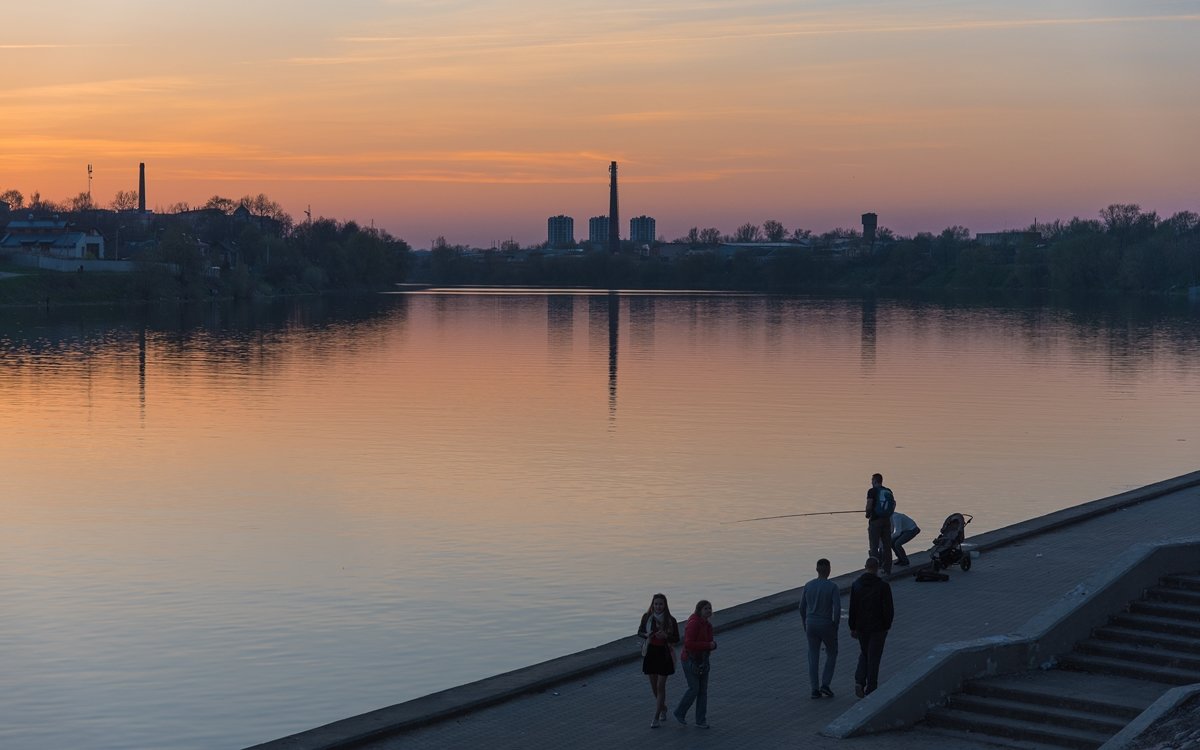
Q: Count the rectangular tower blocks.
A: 3